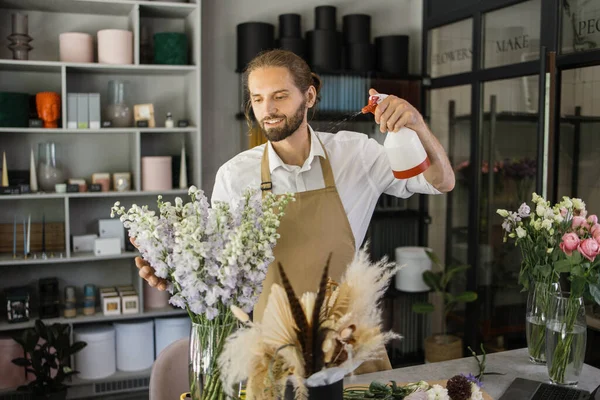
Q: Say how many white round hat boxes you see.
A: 4